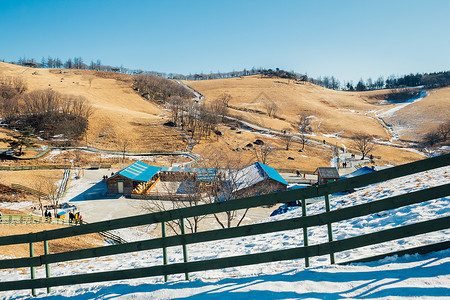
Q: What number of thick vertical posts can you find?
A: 6